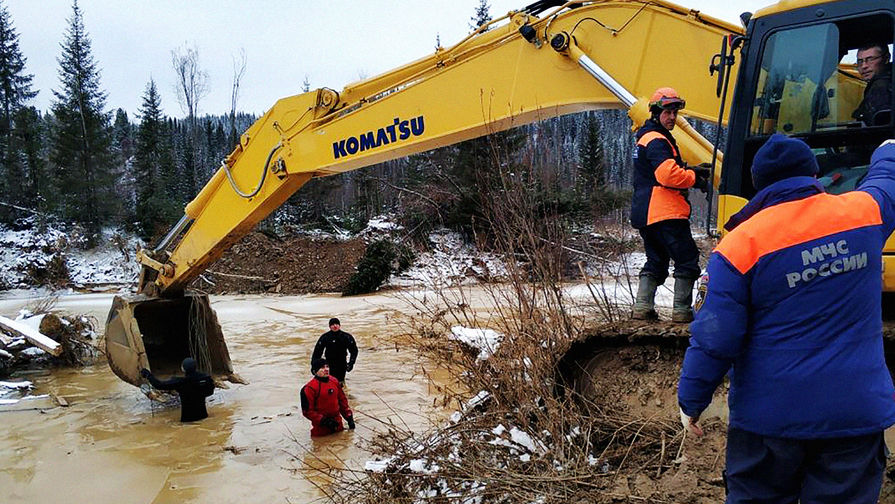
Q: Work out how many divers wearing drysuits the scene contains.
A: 3